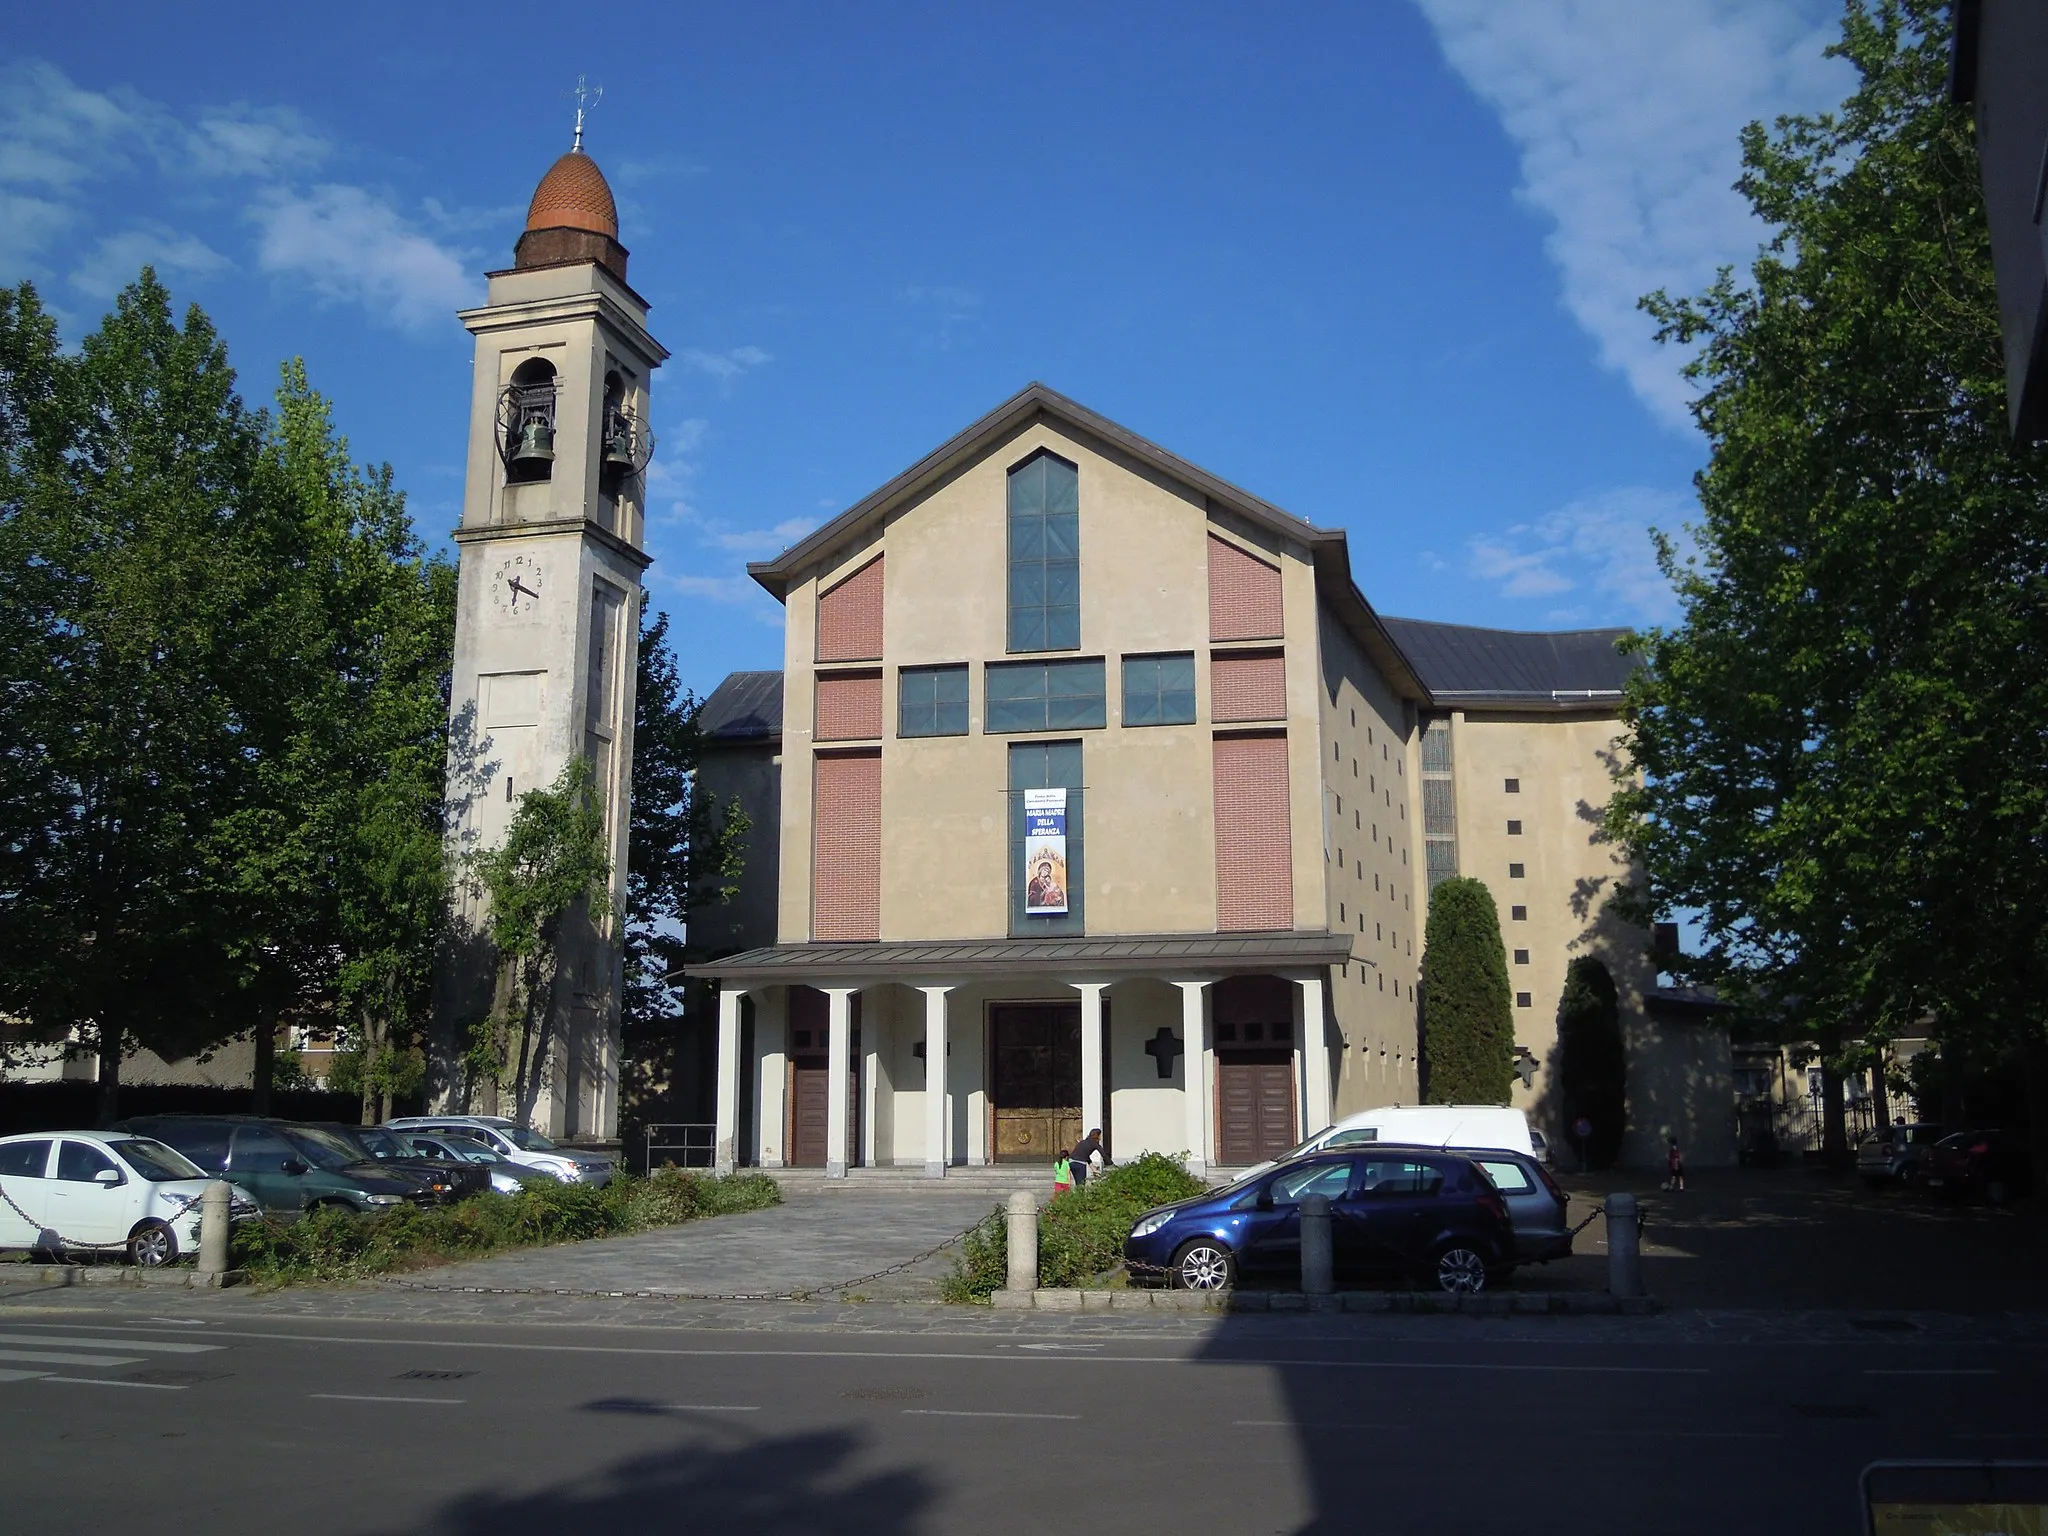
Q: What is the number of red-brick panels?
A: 6